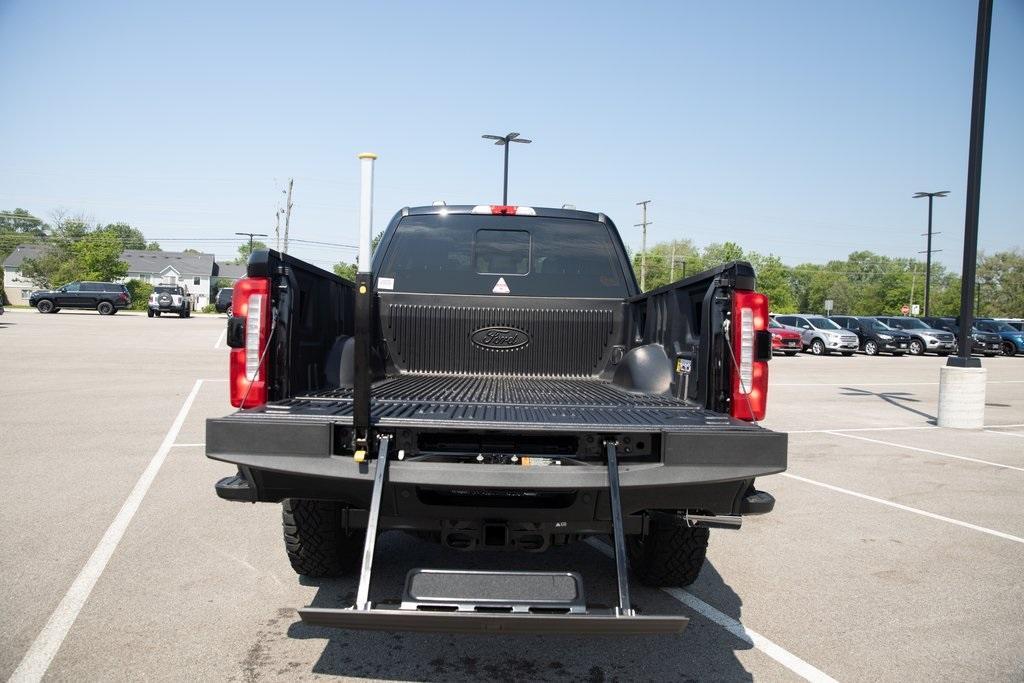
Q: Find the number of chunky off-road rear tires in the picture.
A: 2